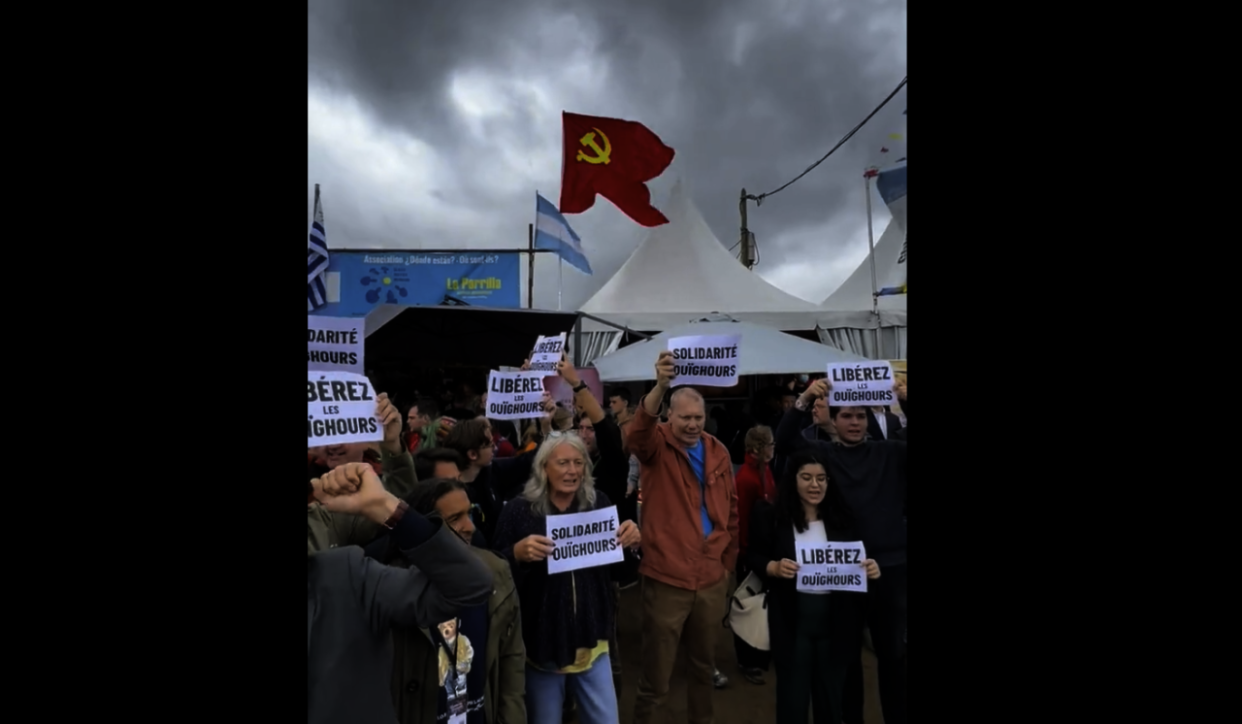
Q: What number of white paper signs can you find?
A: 8